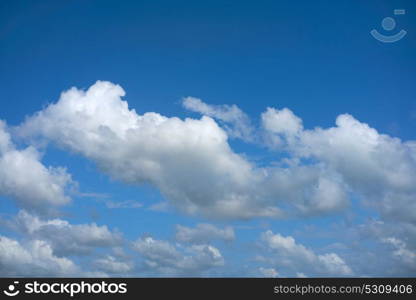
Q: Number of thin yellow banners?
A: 0